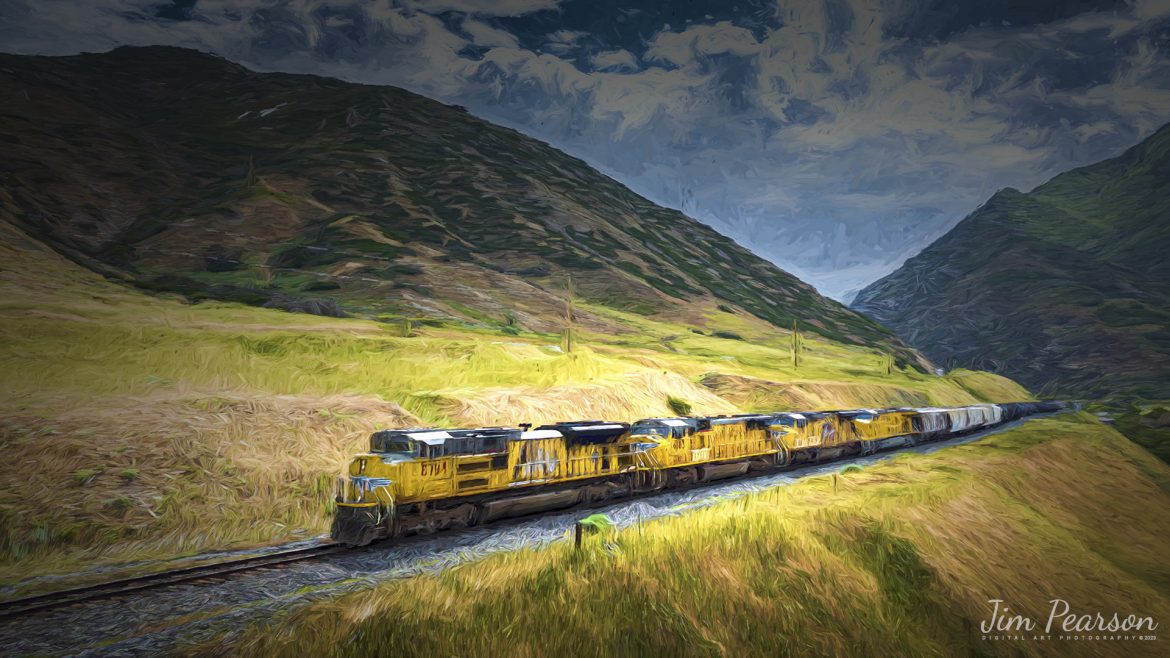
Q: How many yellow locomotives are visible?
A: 4